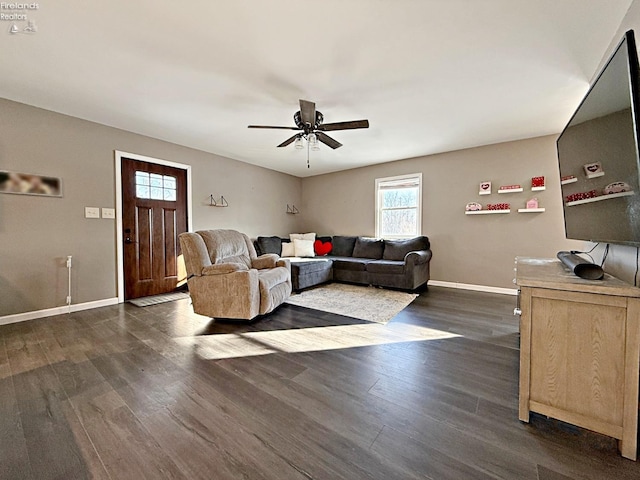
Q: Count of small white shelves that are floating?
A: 5